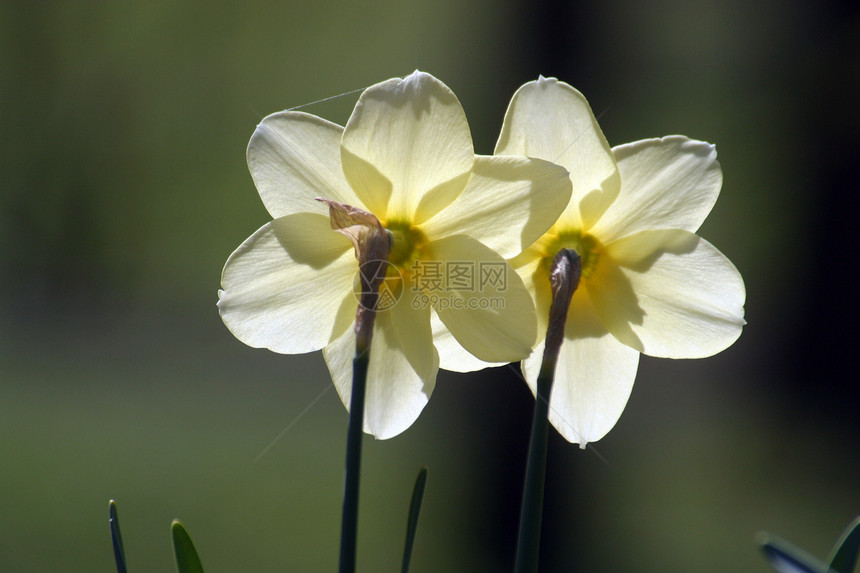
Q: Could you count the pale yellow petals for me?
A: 12